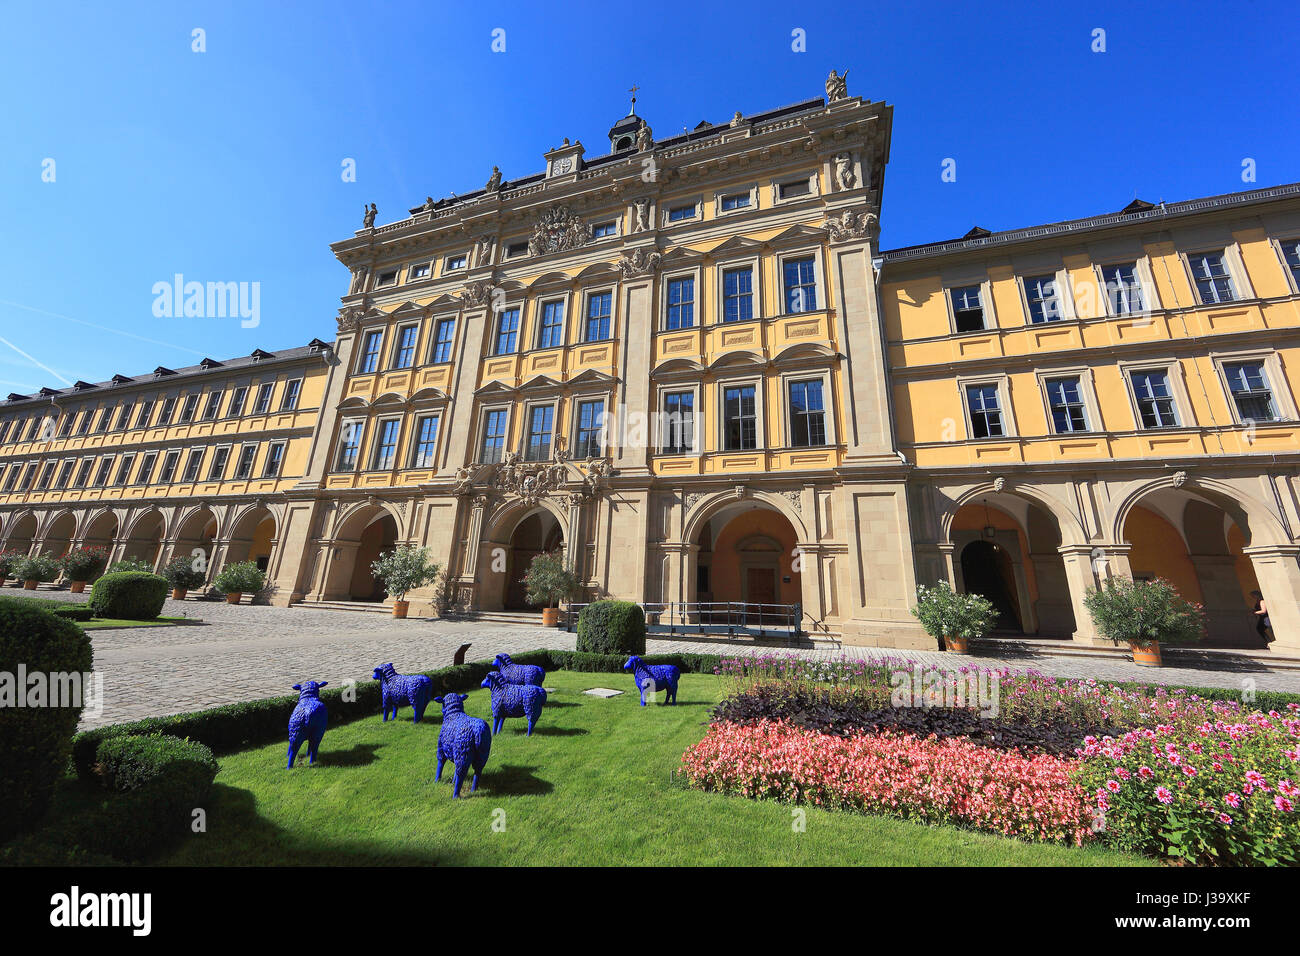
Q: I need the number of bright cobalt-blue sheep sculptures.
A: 6